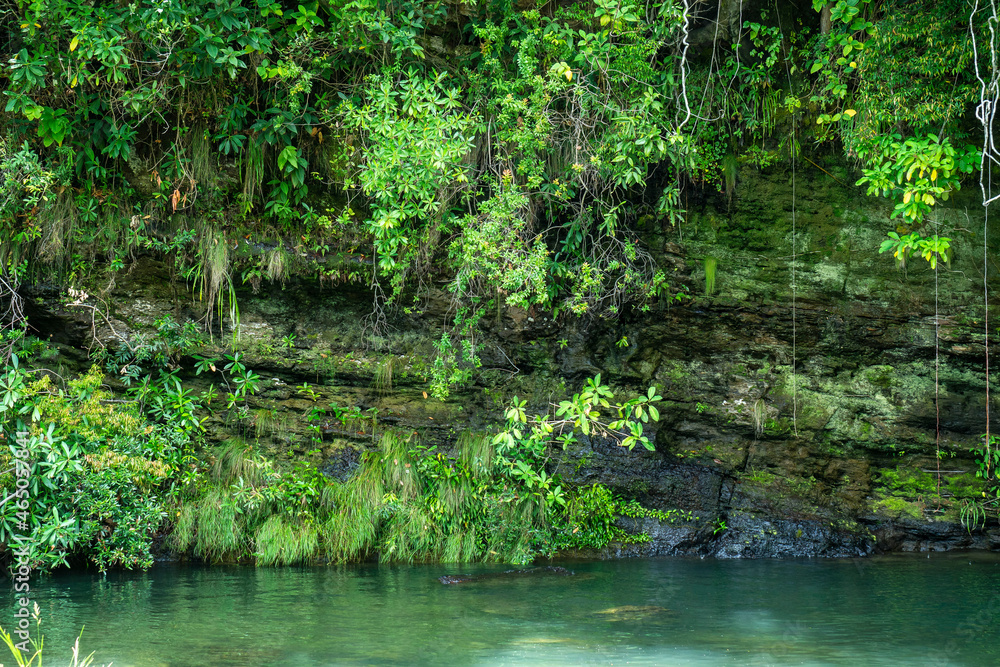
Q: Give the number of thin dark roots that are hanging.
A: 3